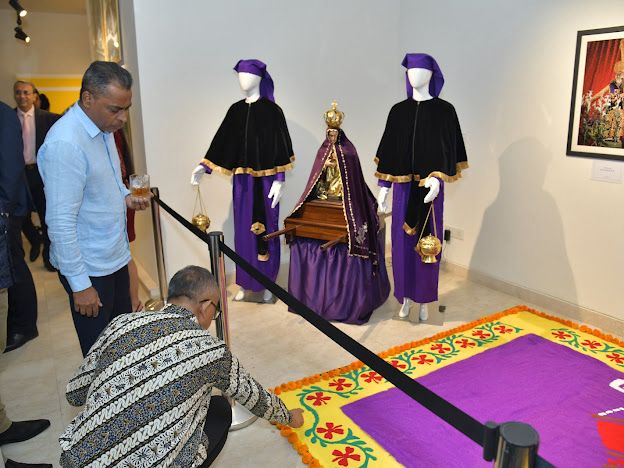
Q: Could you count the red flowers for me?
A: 14